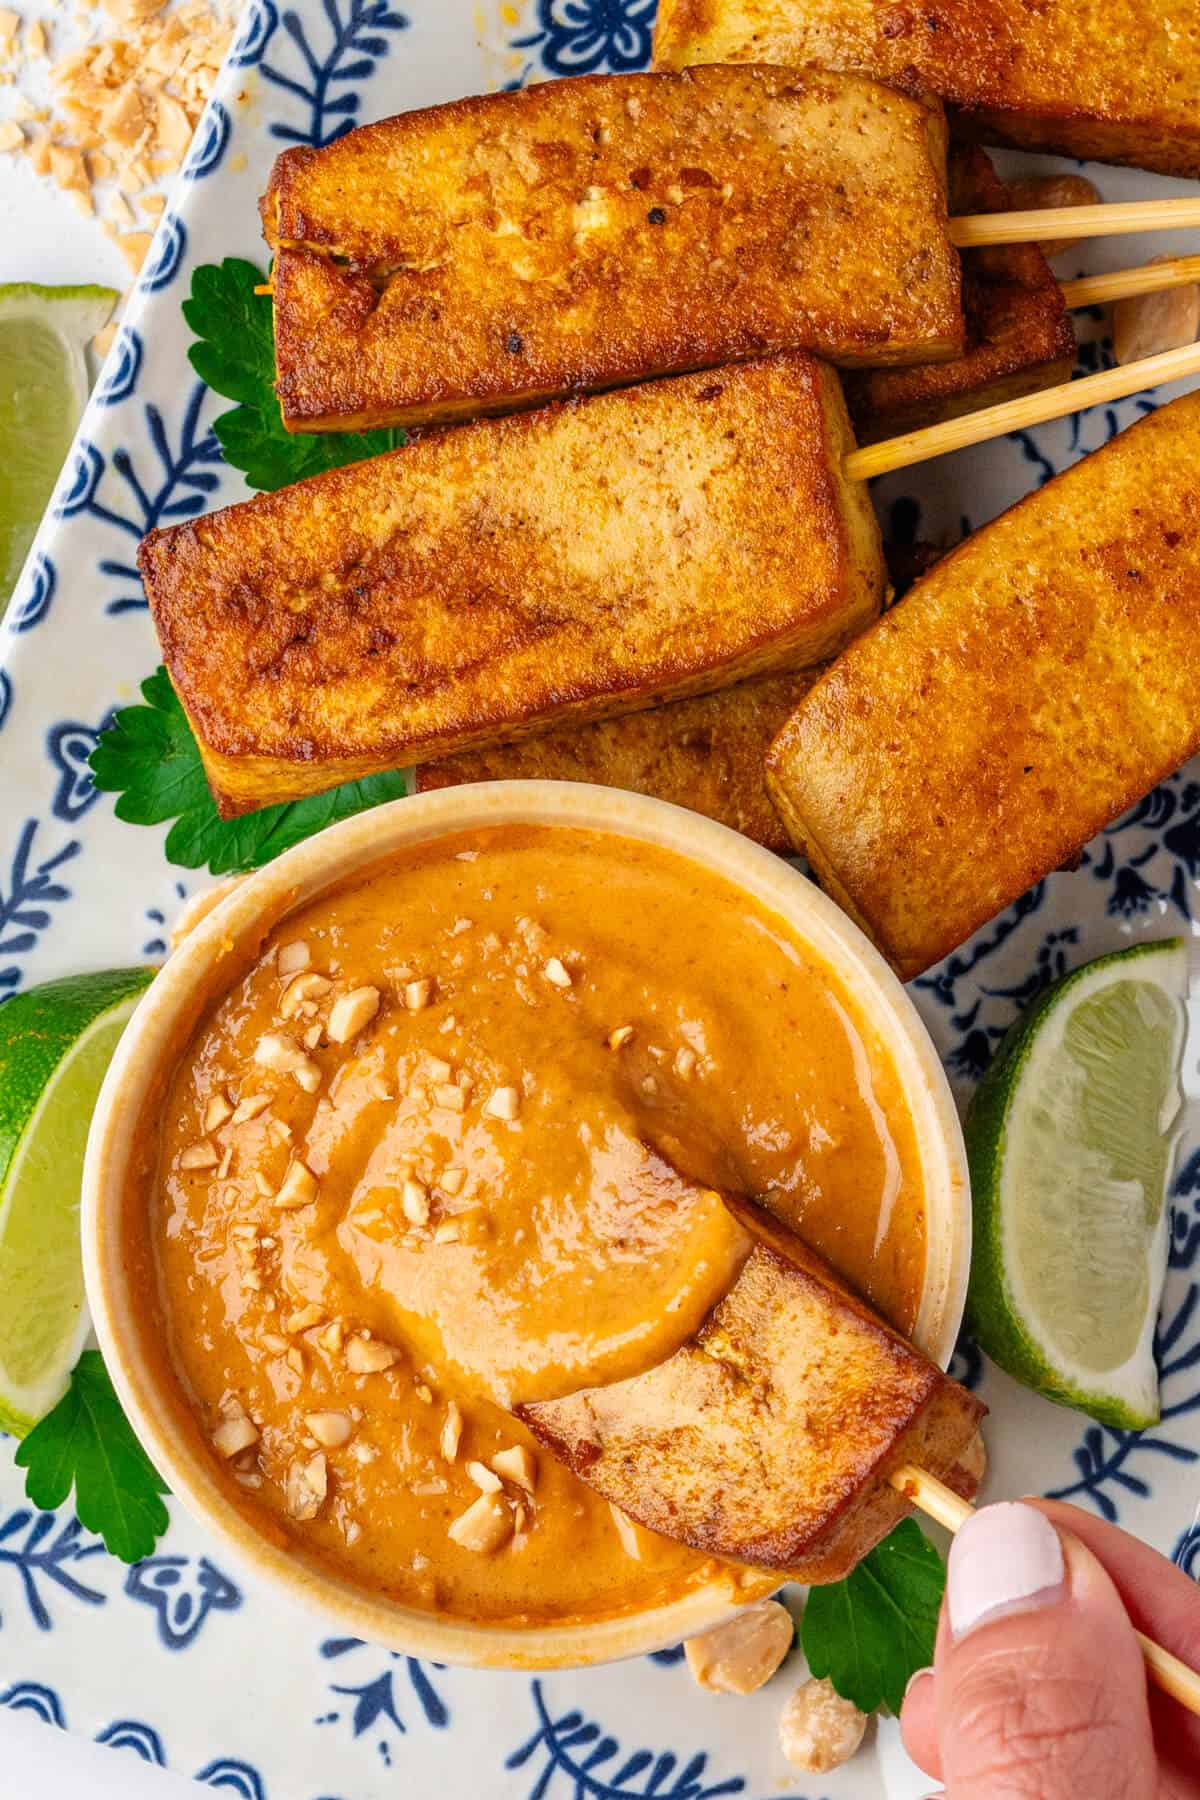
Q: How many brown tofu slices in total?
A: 7